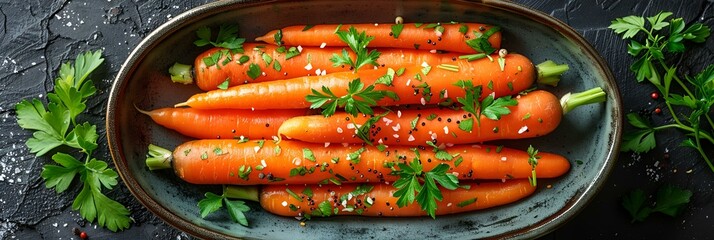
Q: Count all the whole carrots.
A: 7